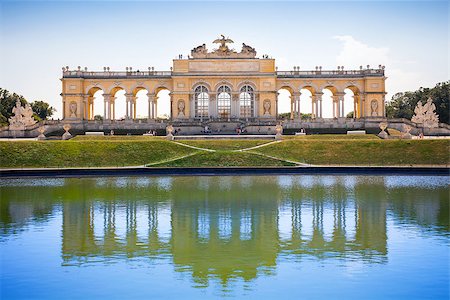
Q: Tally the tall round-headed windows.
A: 3